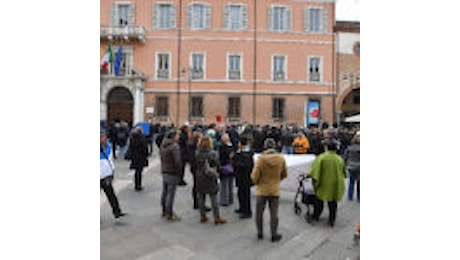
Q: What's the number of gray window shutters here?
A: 12